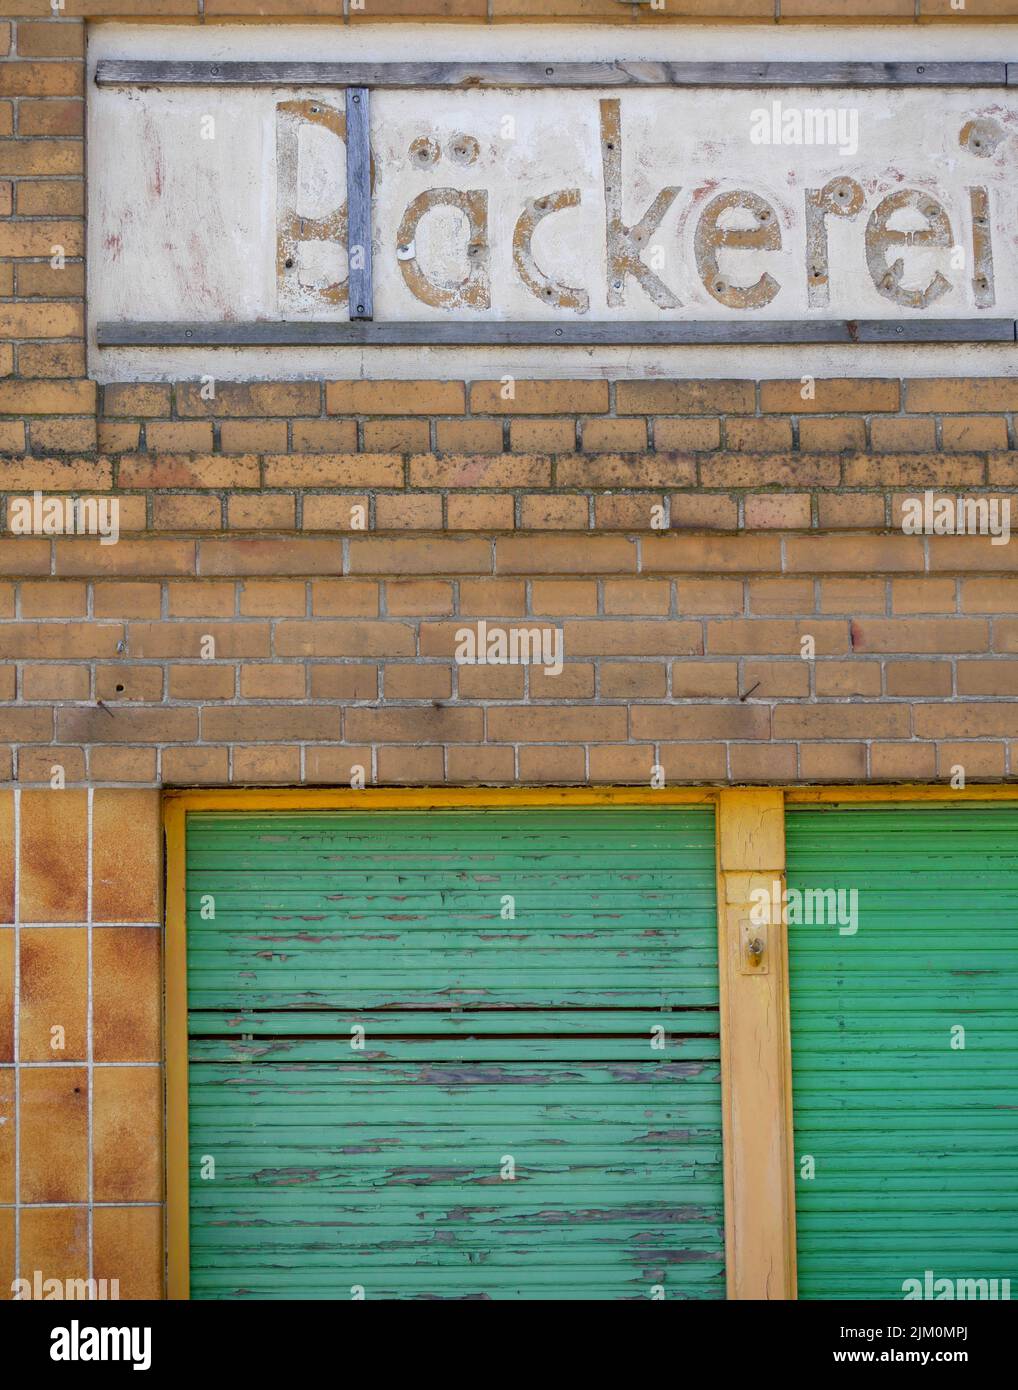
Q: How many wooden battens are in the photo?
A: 3